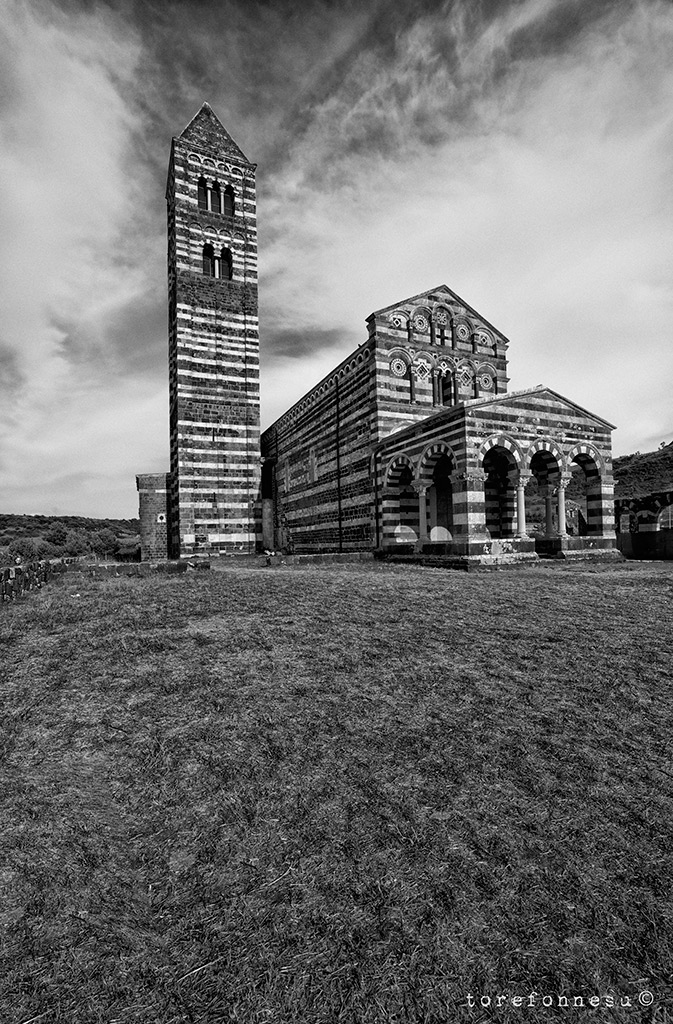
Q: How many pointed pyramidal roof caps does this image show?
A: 1